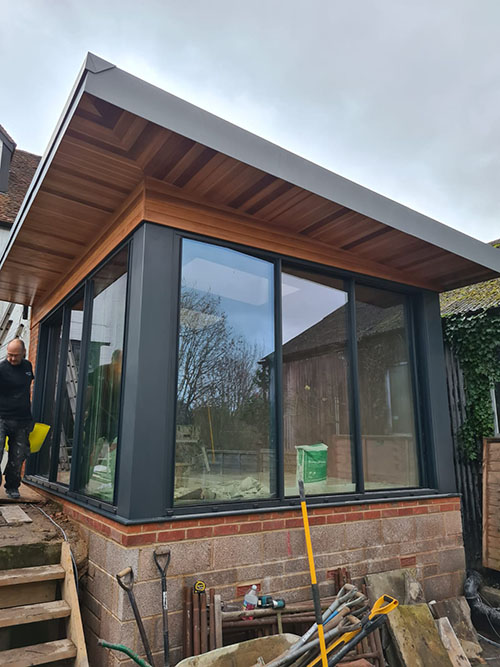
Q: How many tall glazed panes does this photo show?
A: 6